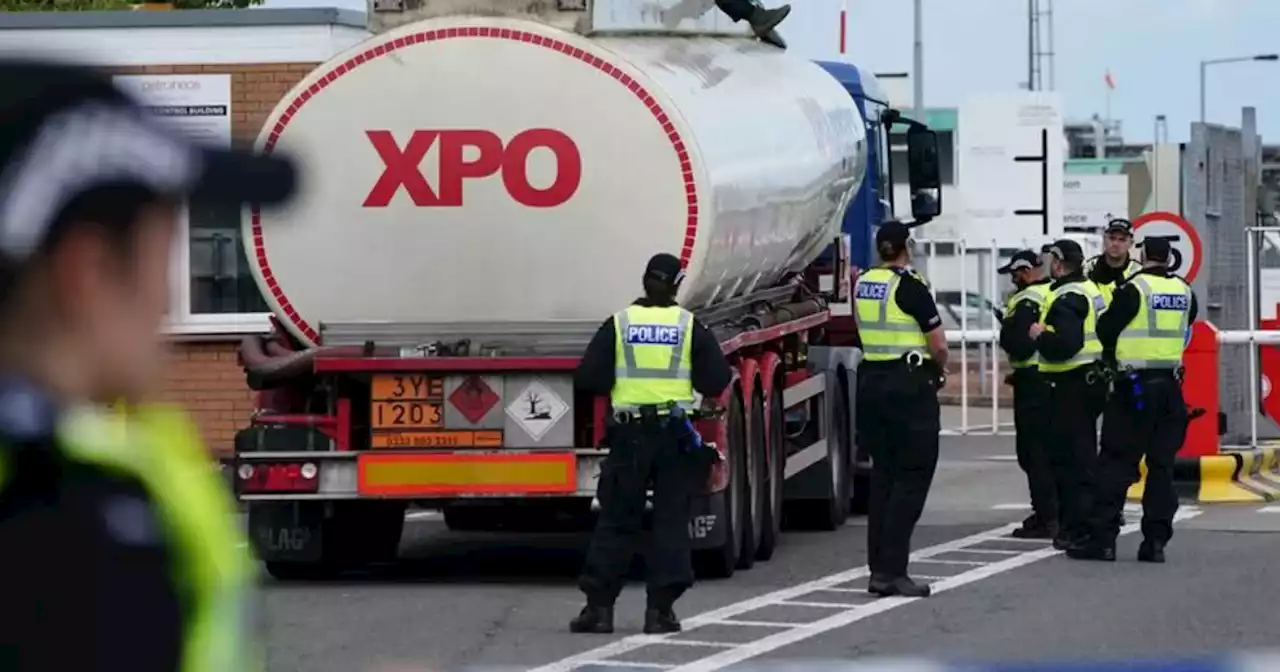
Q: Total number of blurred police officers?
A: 1